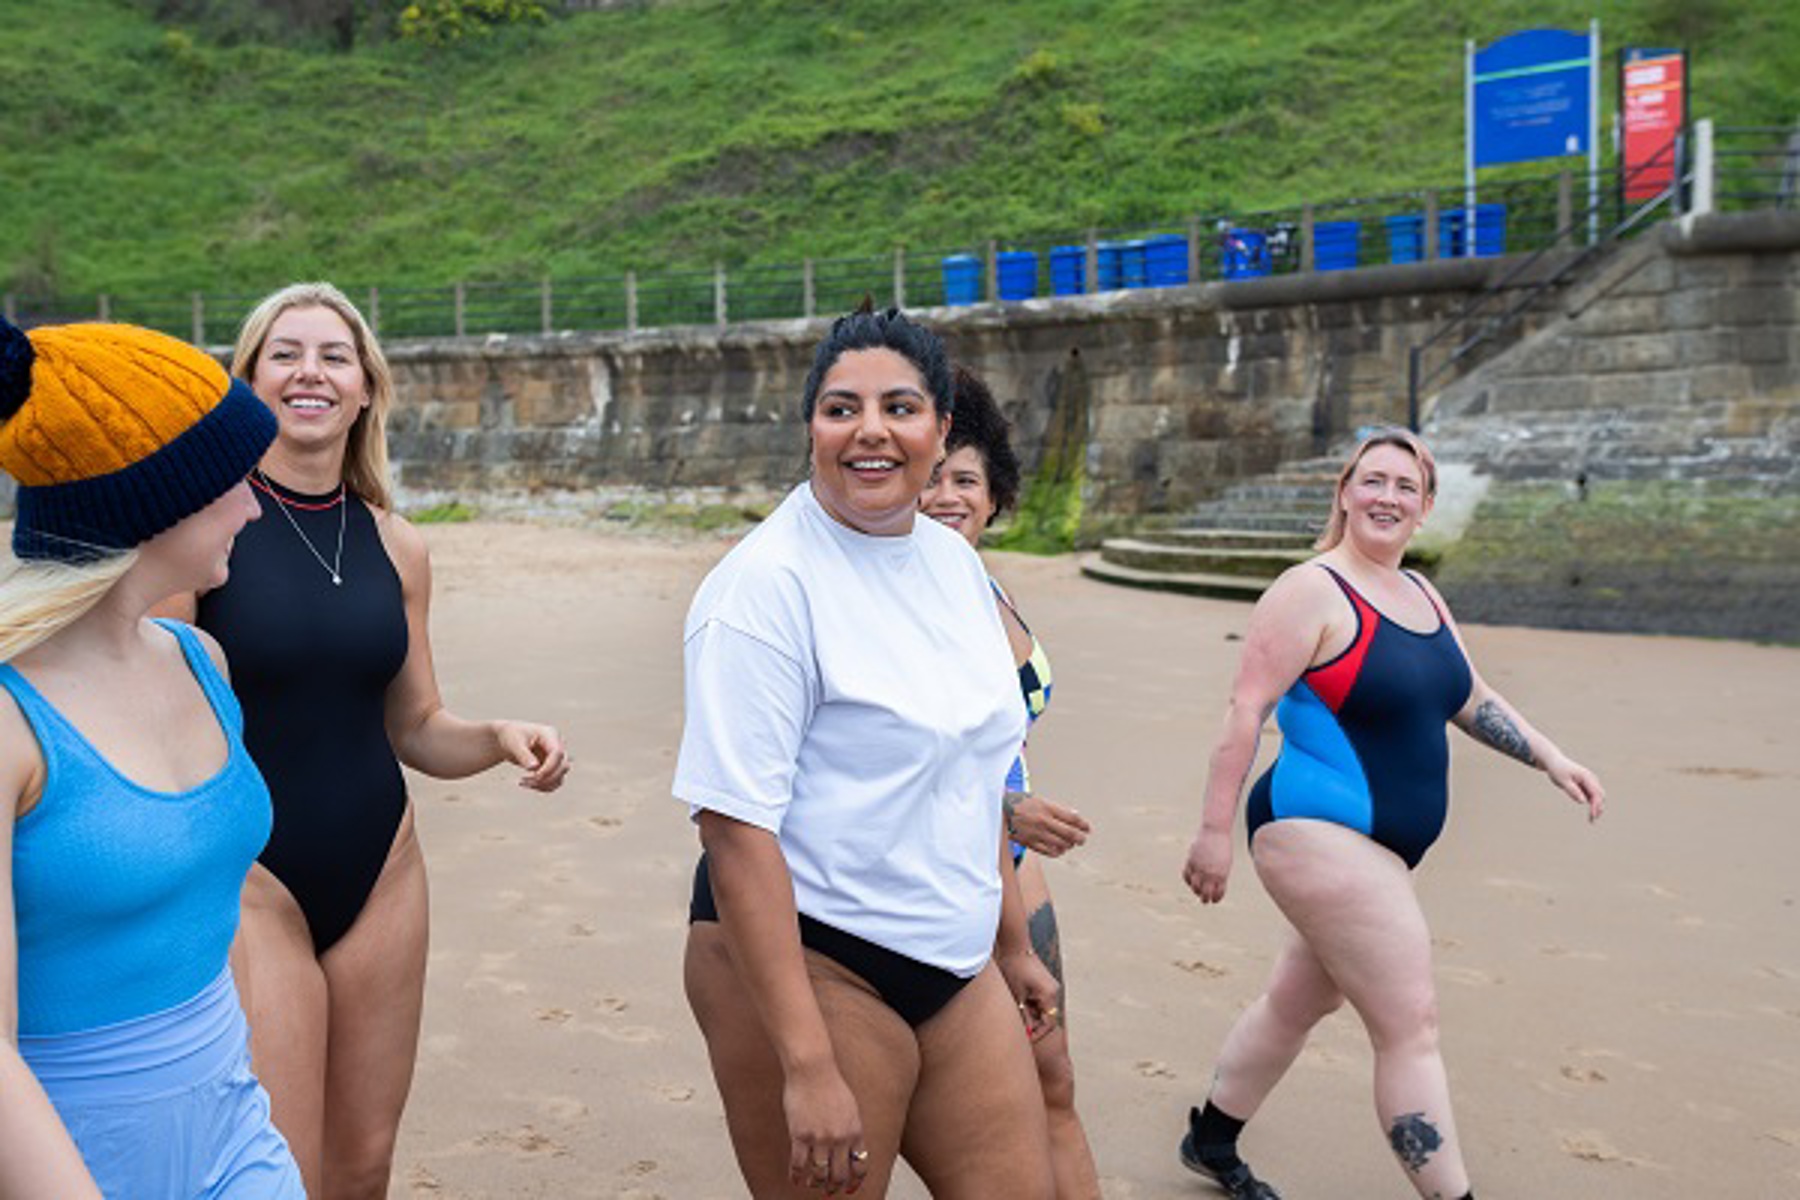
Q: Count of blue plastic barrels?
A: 11